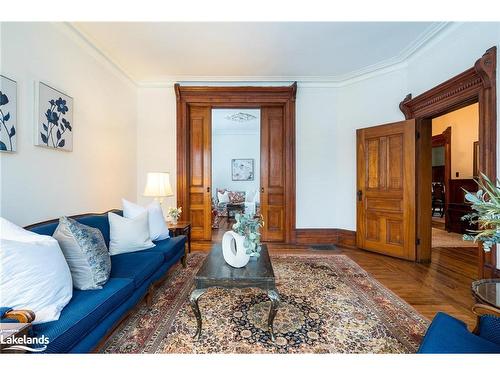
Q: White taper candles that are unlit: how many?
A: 0